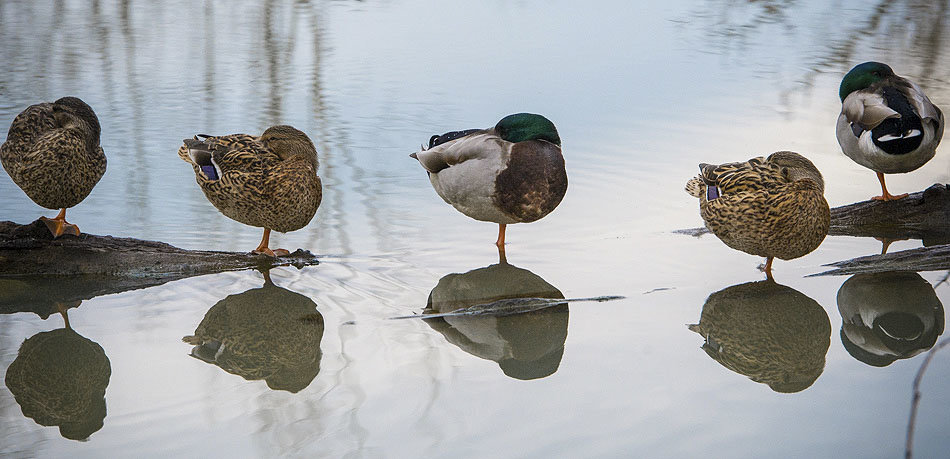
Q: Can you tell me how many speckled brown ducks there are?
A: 3